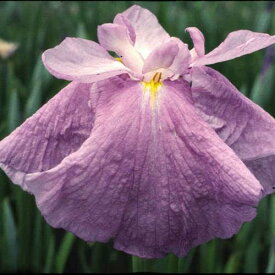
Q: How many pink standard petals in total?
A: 3